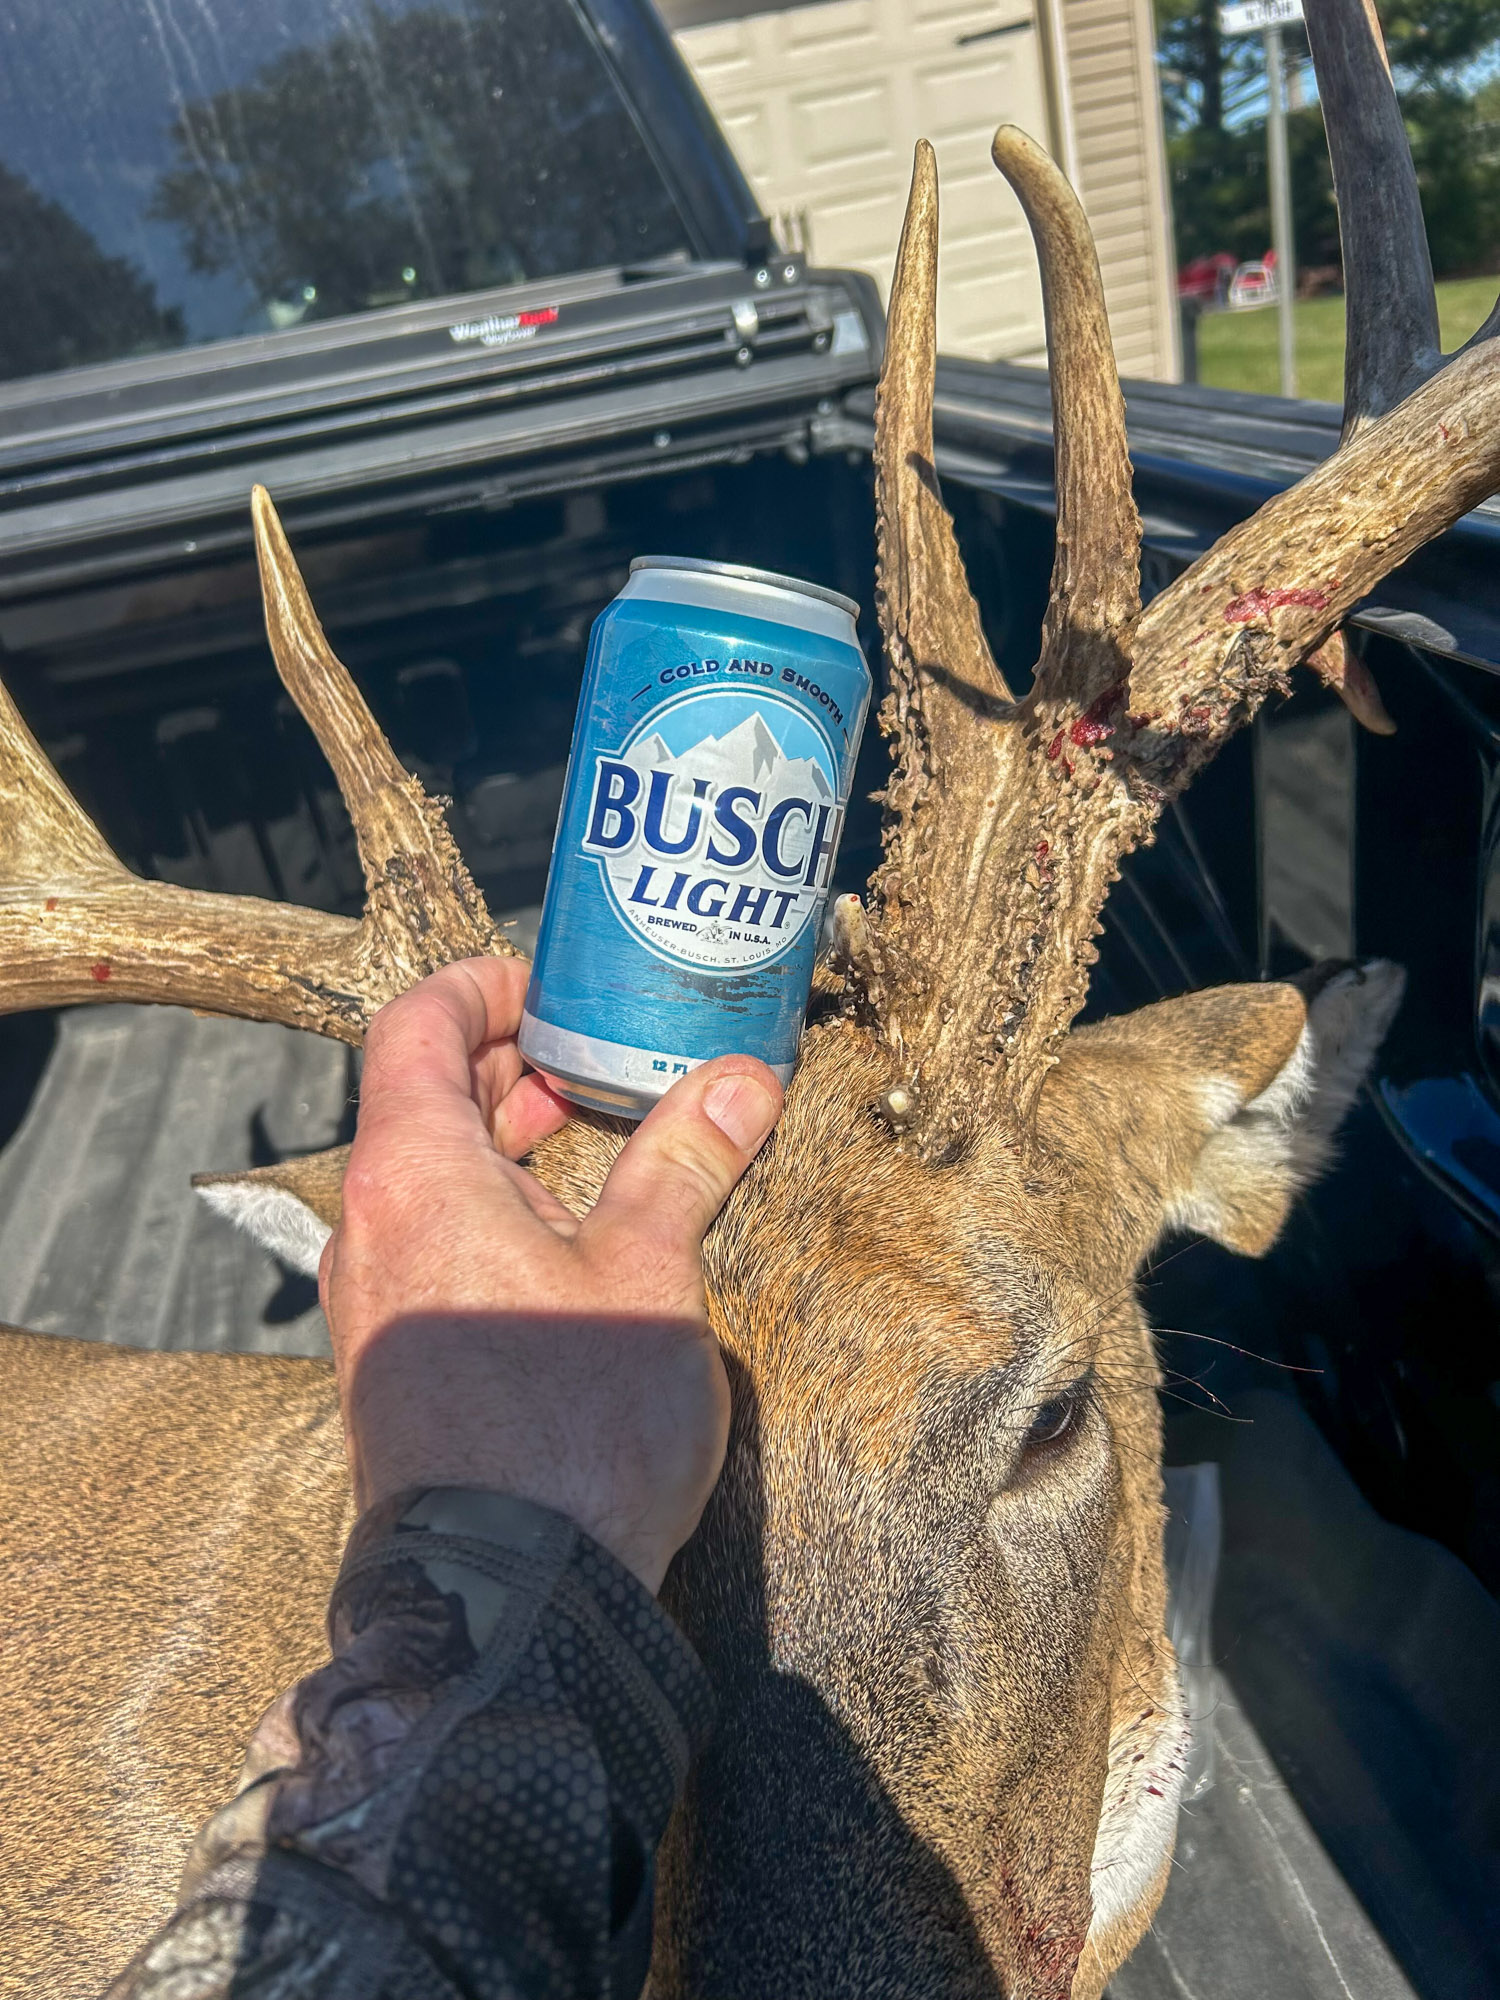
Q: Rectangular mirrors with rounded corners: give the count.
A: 0